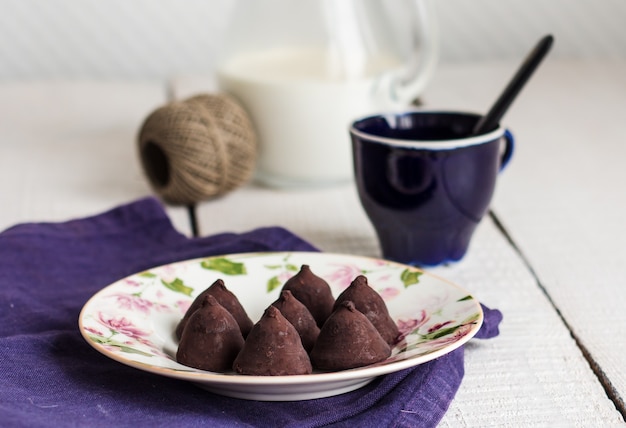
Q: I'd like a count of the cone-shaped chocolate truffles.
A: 7